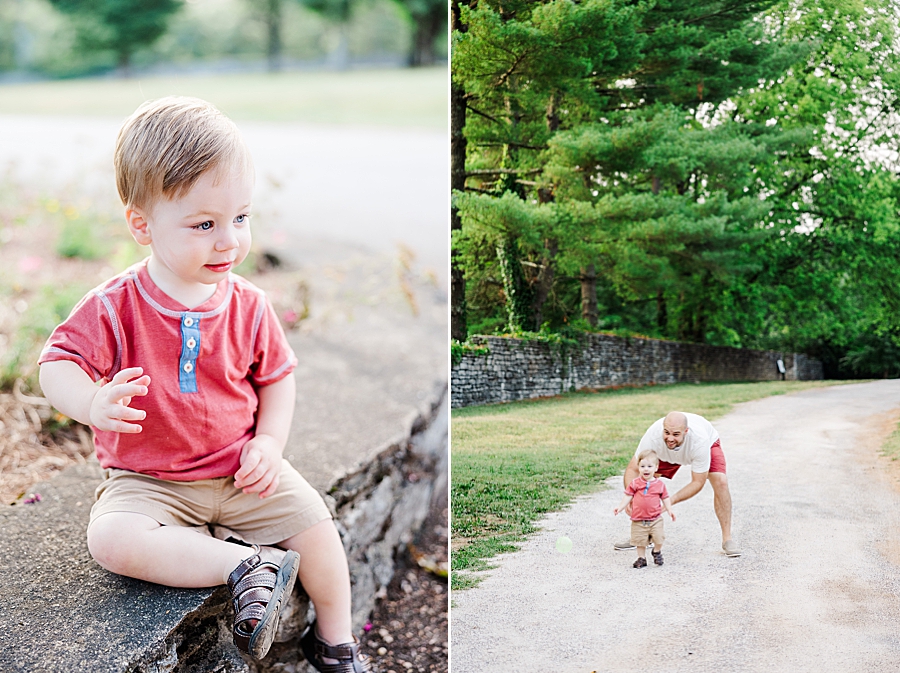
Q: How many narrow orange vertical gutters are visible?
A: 0